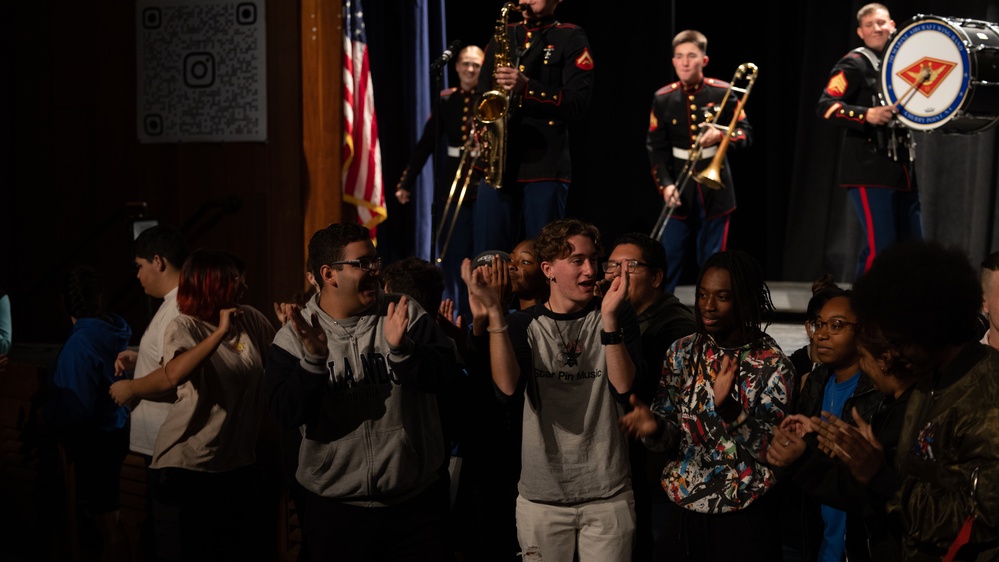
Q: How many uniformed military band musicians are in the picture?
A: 4